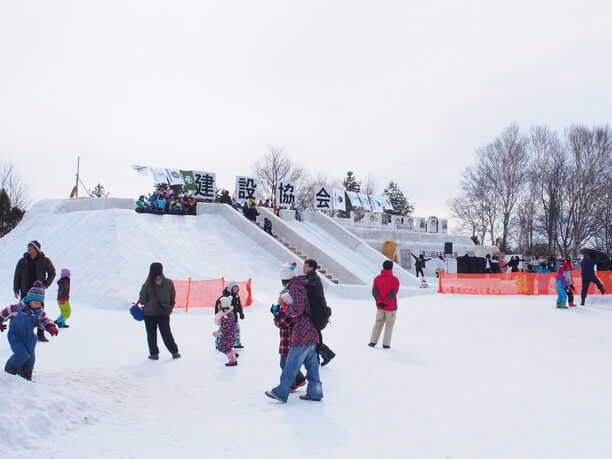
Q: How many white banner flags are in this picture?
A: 8